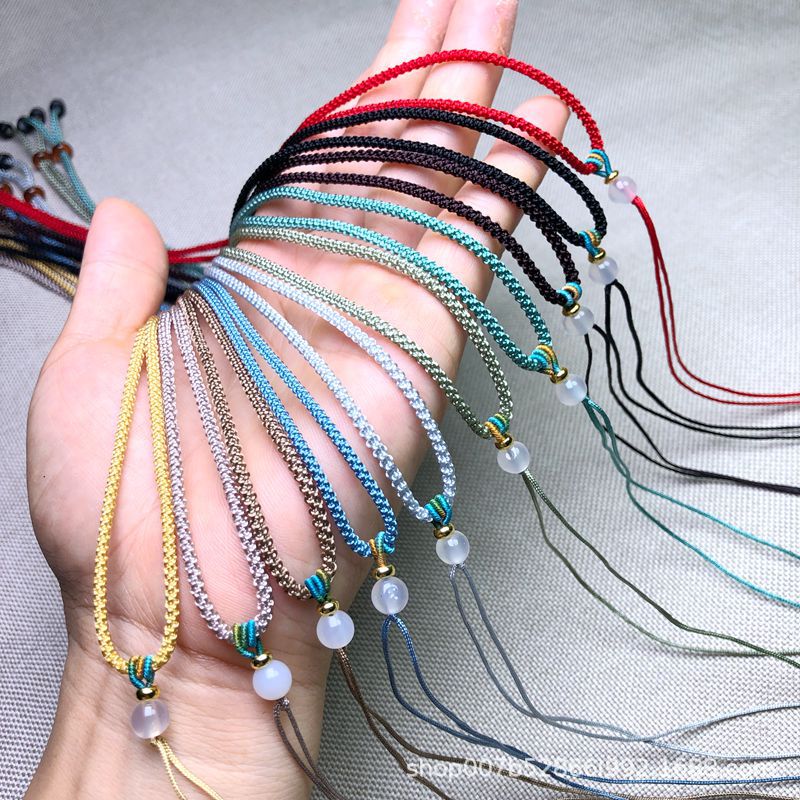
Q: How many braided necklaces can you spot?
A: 10